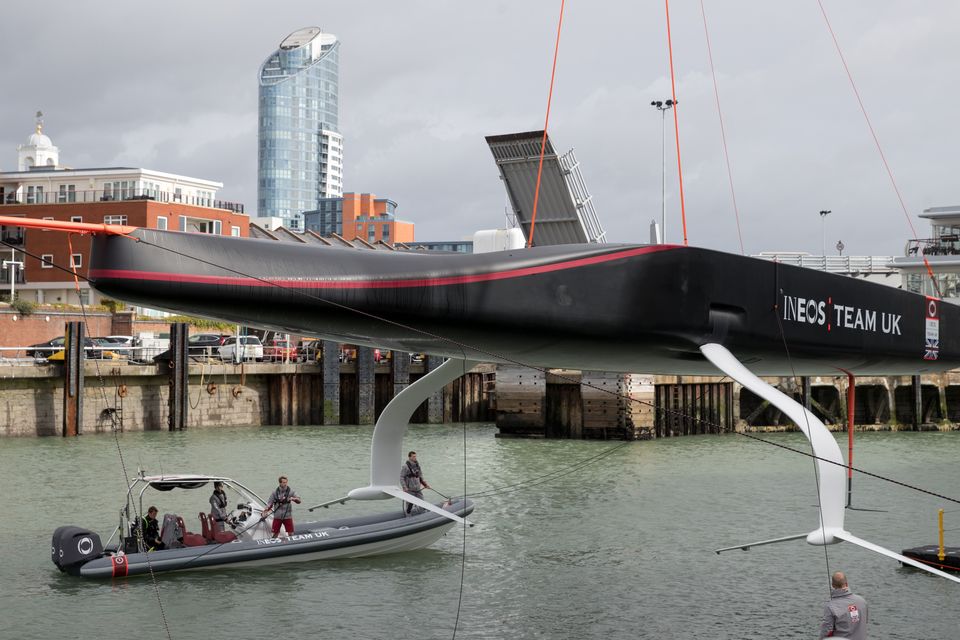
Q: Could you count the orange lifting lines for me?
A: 4